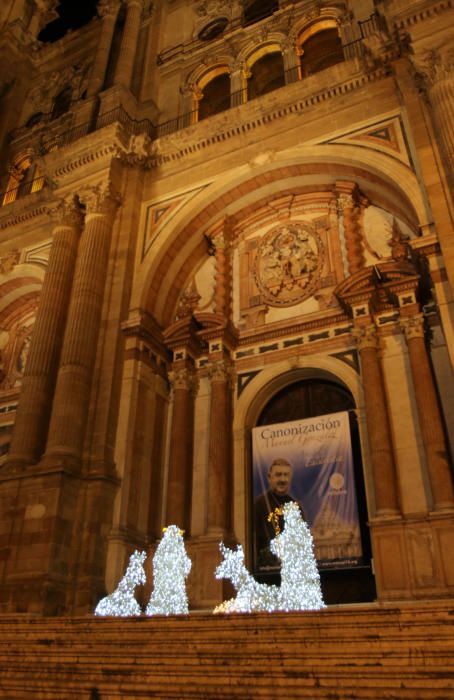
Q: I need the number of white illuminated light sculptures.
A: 4